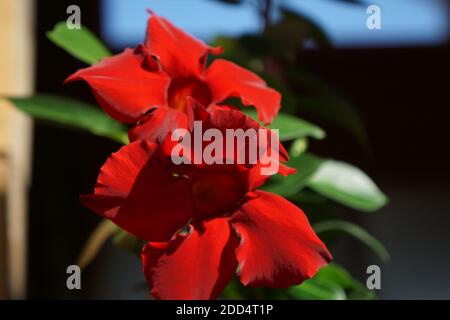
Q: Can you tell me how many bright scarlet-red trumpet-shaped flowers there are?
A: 2